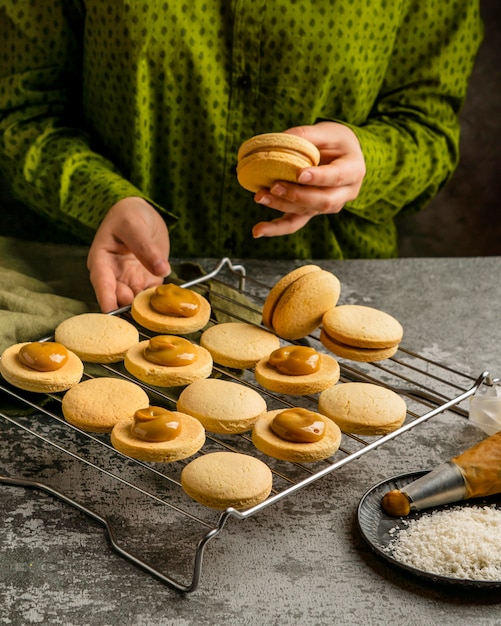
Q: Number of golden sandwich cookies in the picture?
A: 3